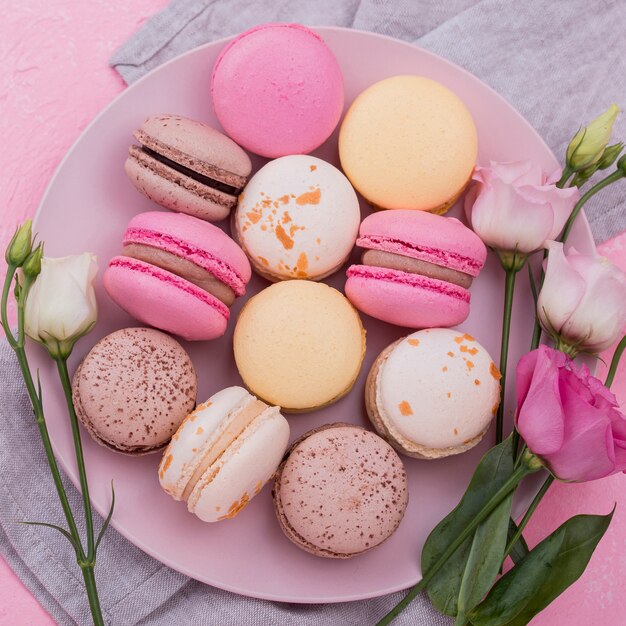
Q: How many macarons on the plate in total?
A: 11